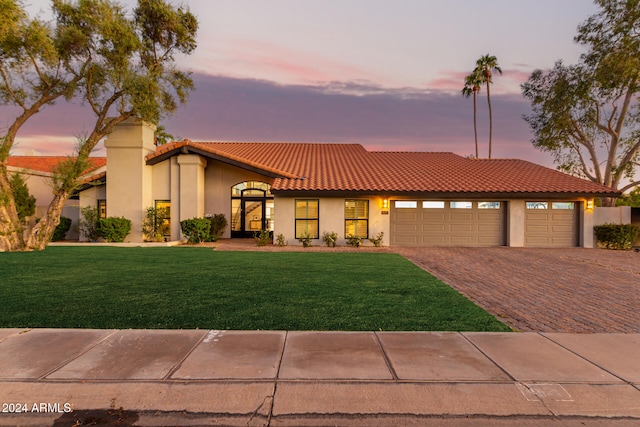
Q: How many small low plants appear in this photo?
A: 6